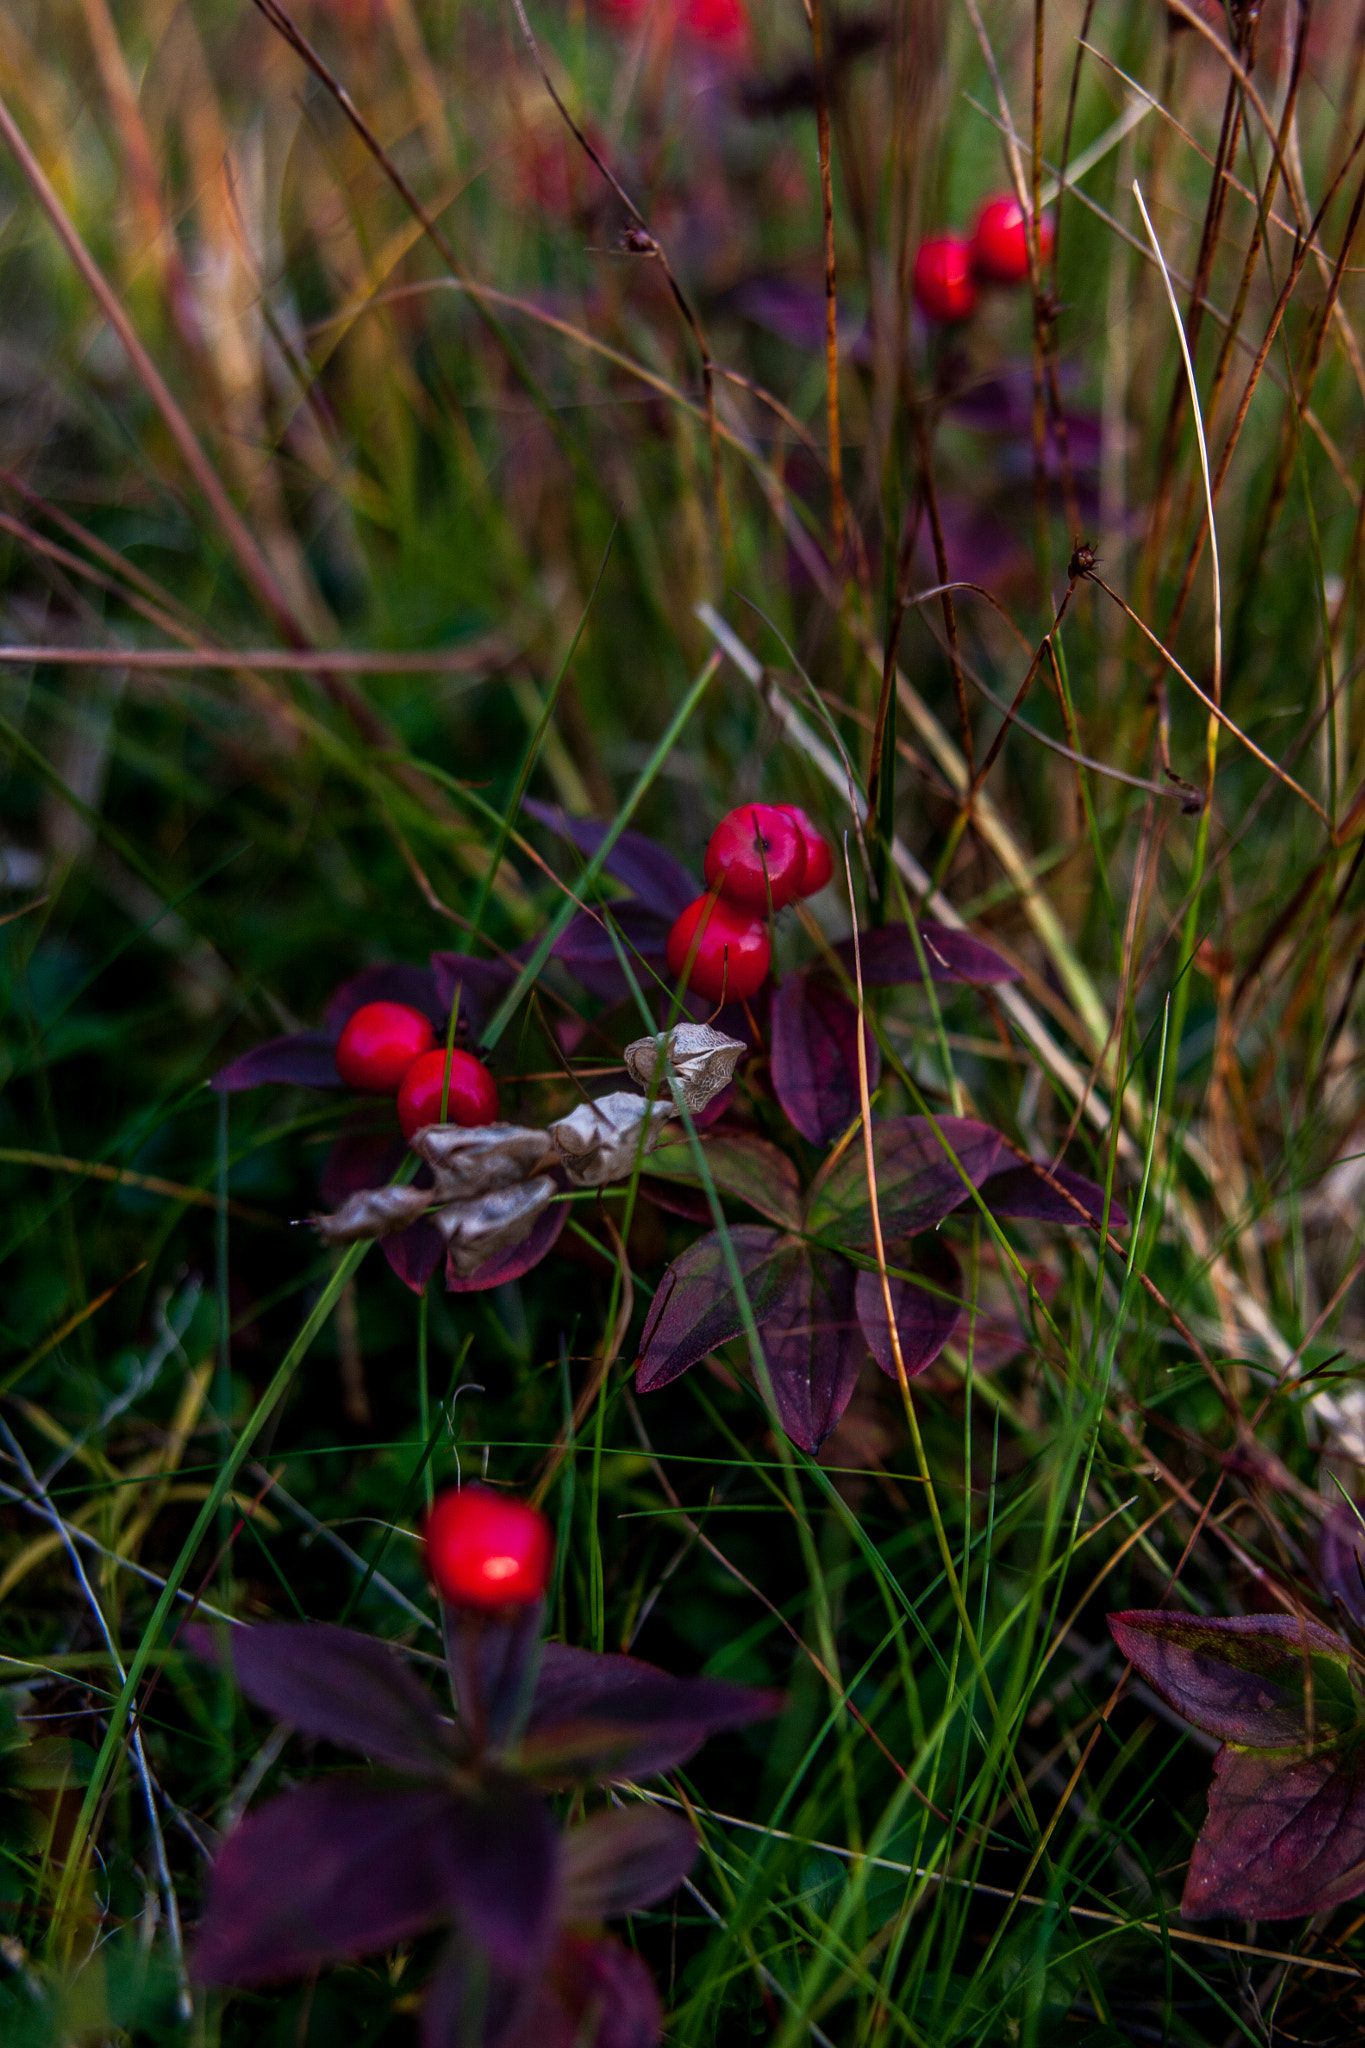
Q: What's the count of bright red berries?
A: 8